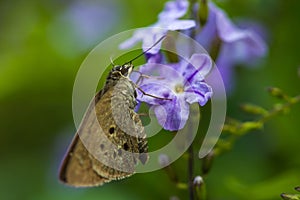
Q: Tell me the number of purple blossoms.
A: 3